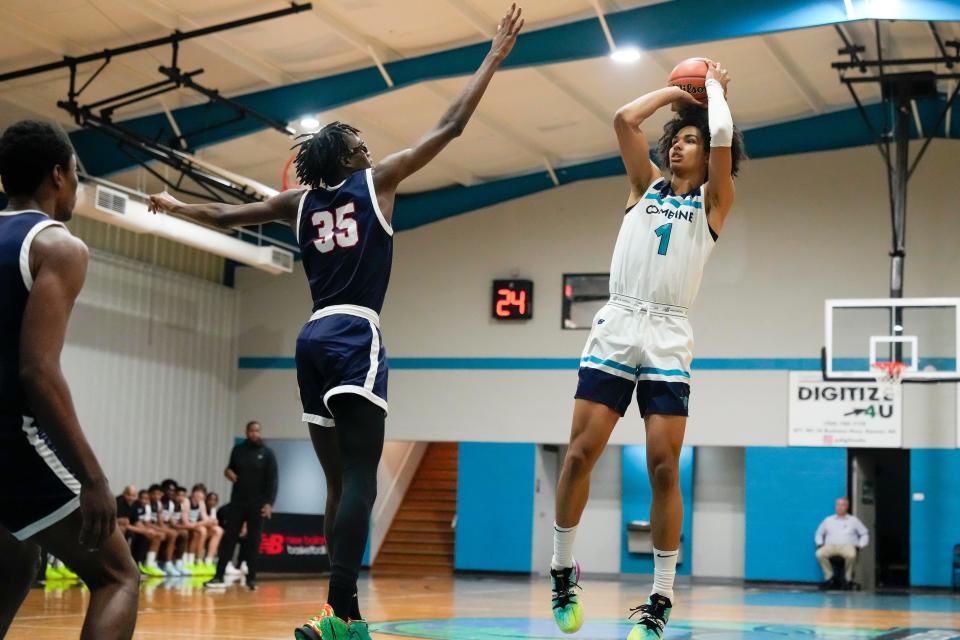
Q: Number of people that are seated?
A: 8